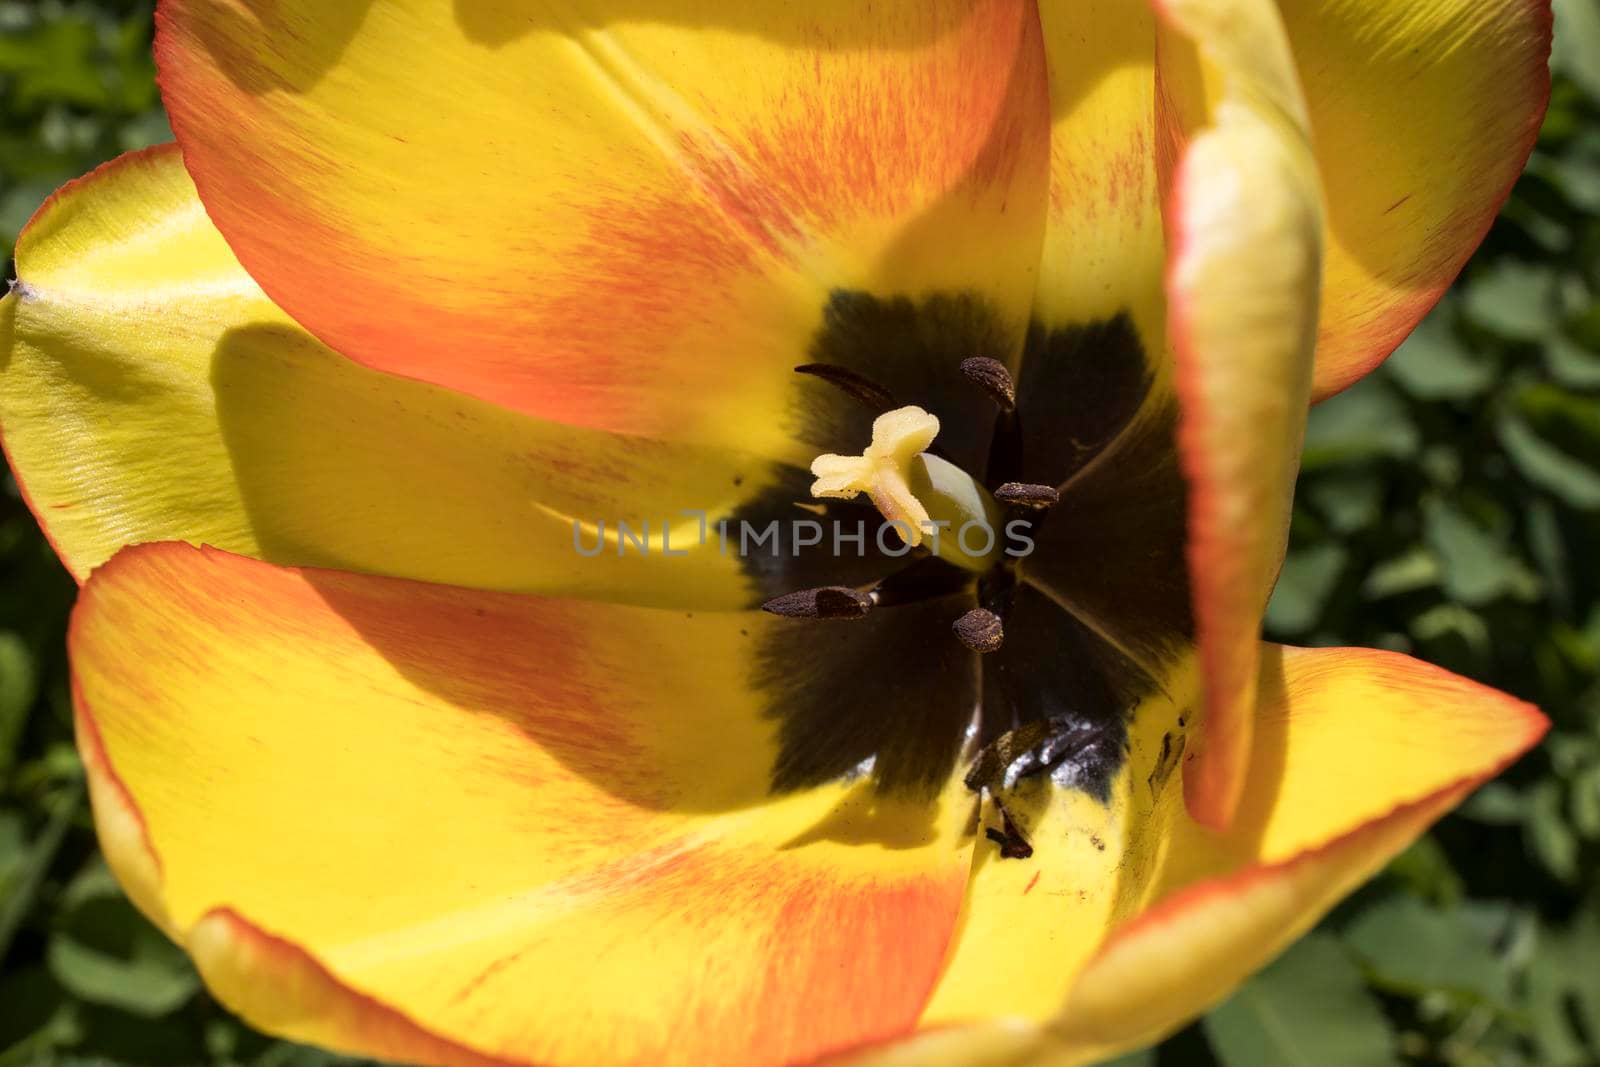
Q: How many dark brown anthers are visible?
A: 5